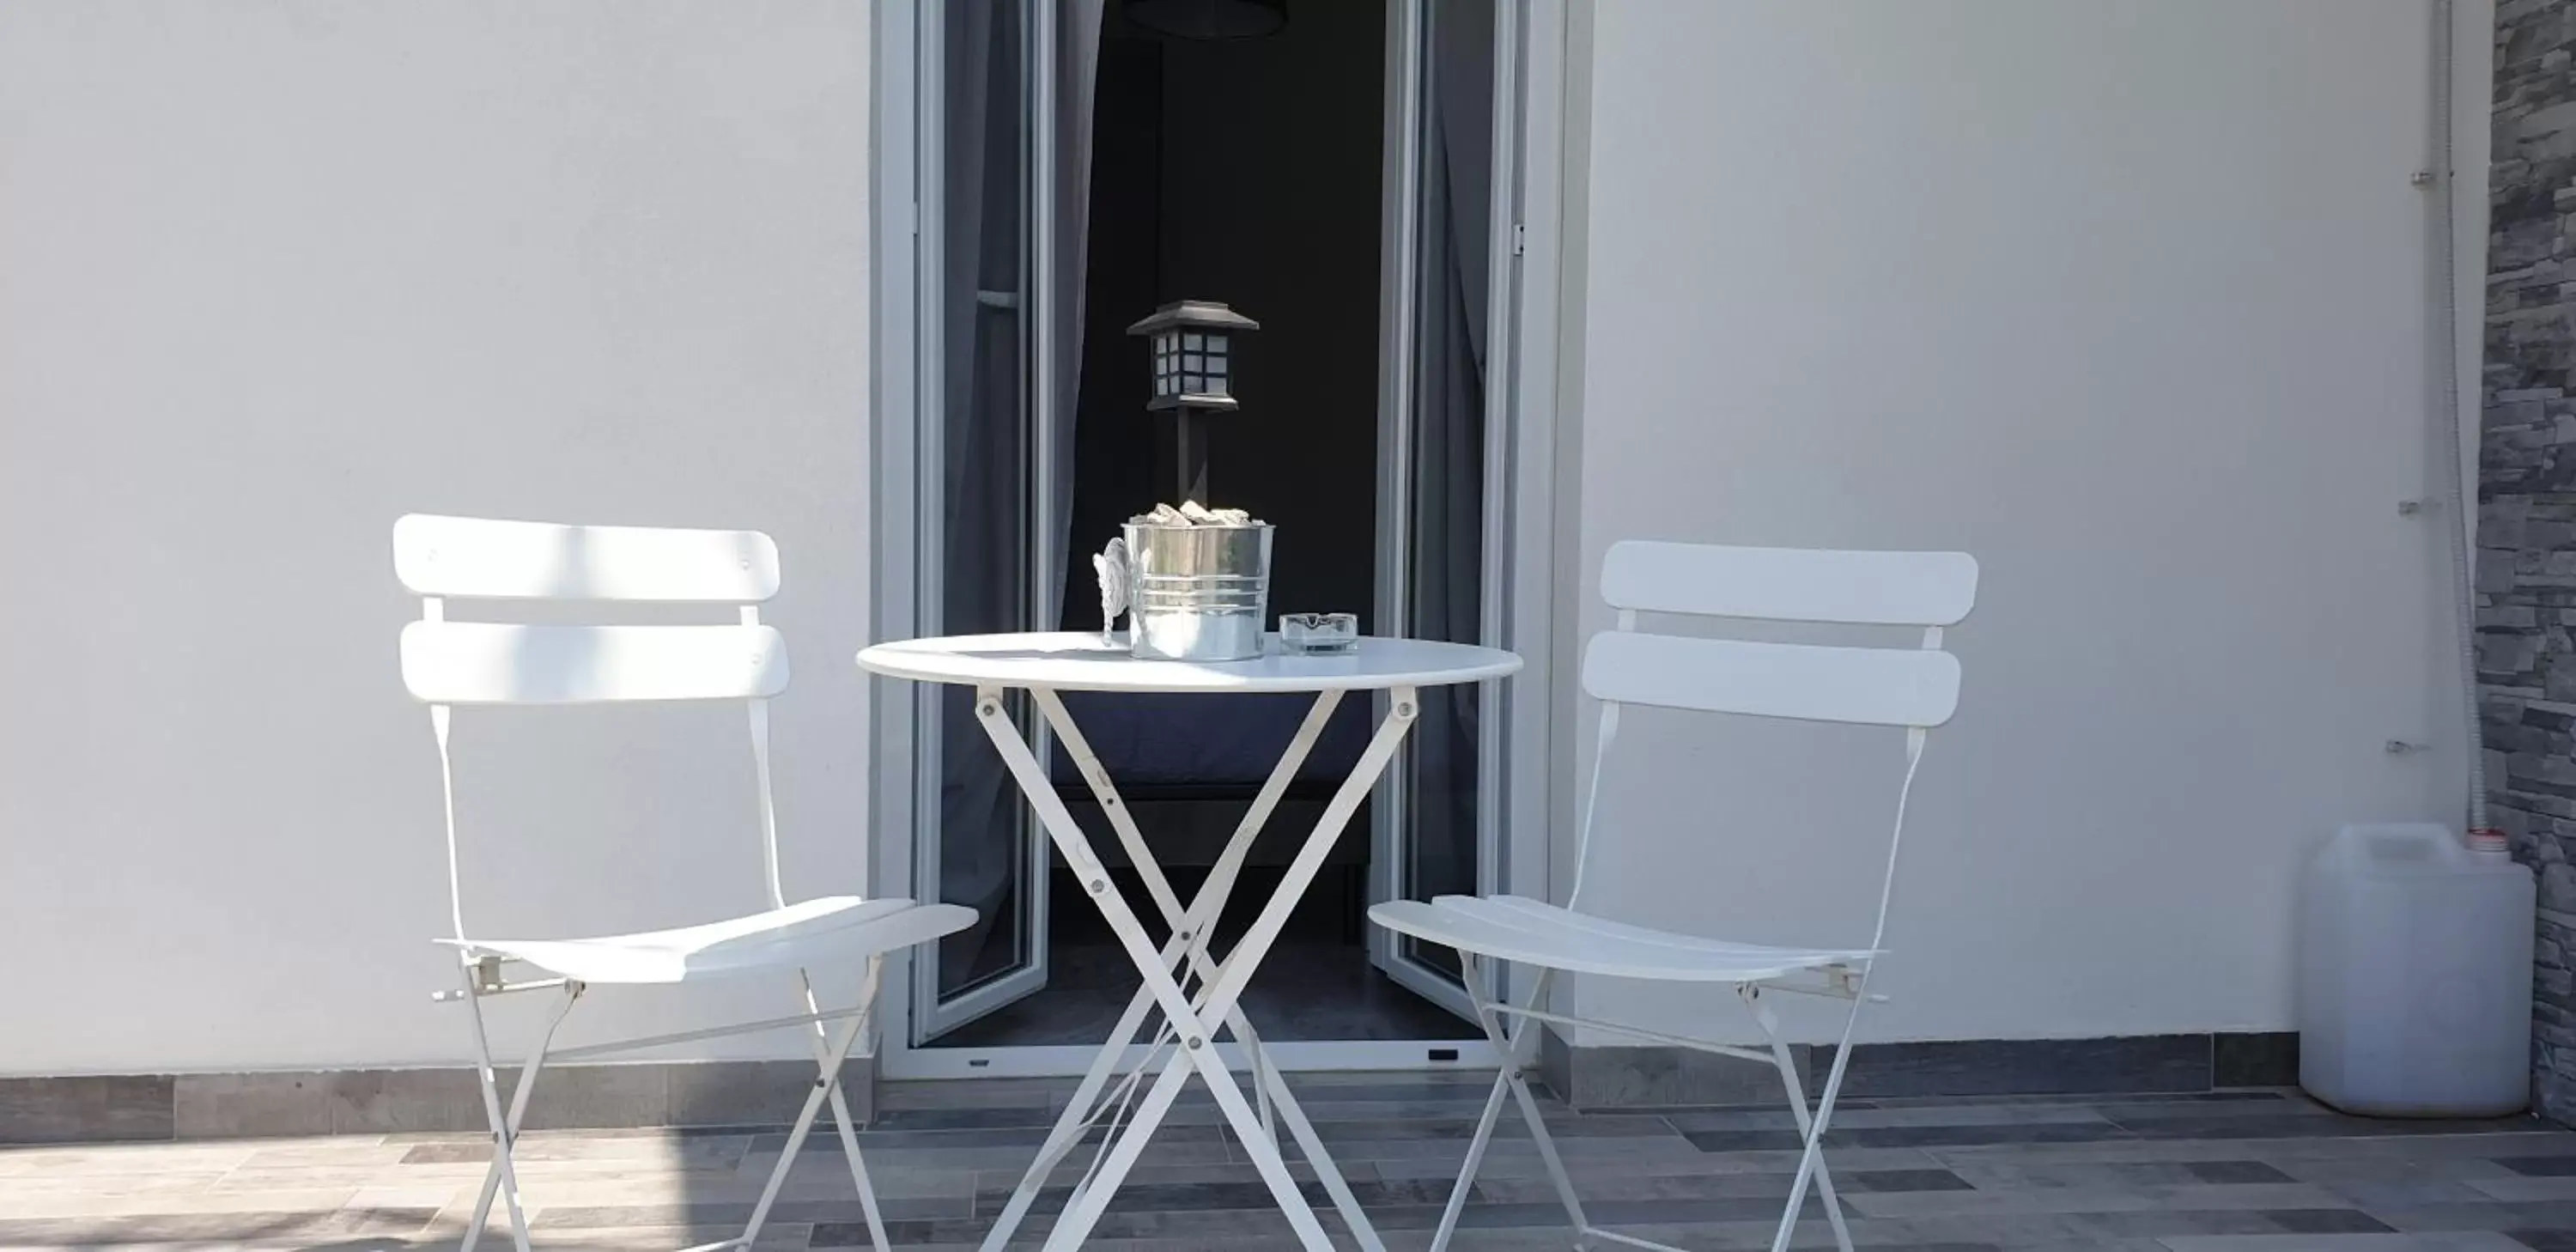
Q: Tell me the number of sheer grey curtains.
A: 2